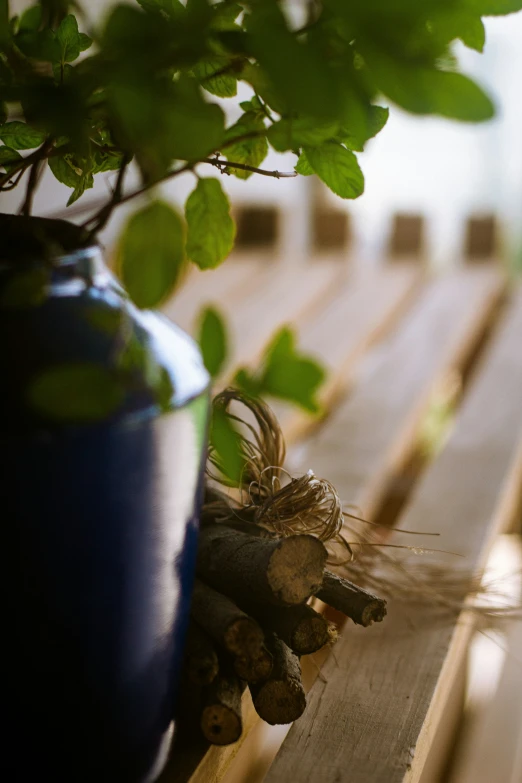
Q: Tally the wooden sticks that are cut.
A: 8